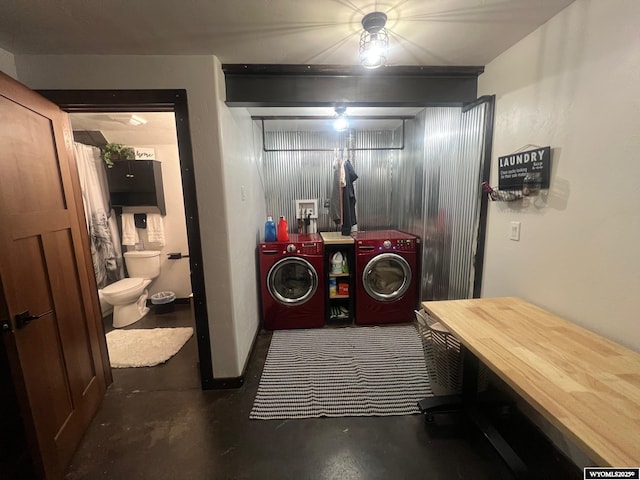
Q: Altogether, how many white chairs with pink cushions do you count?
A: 0